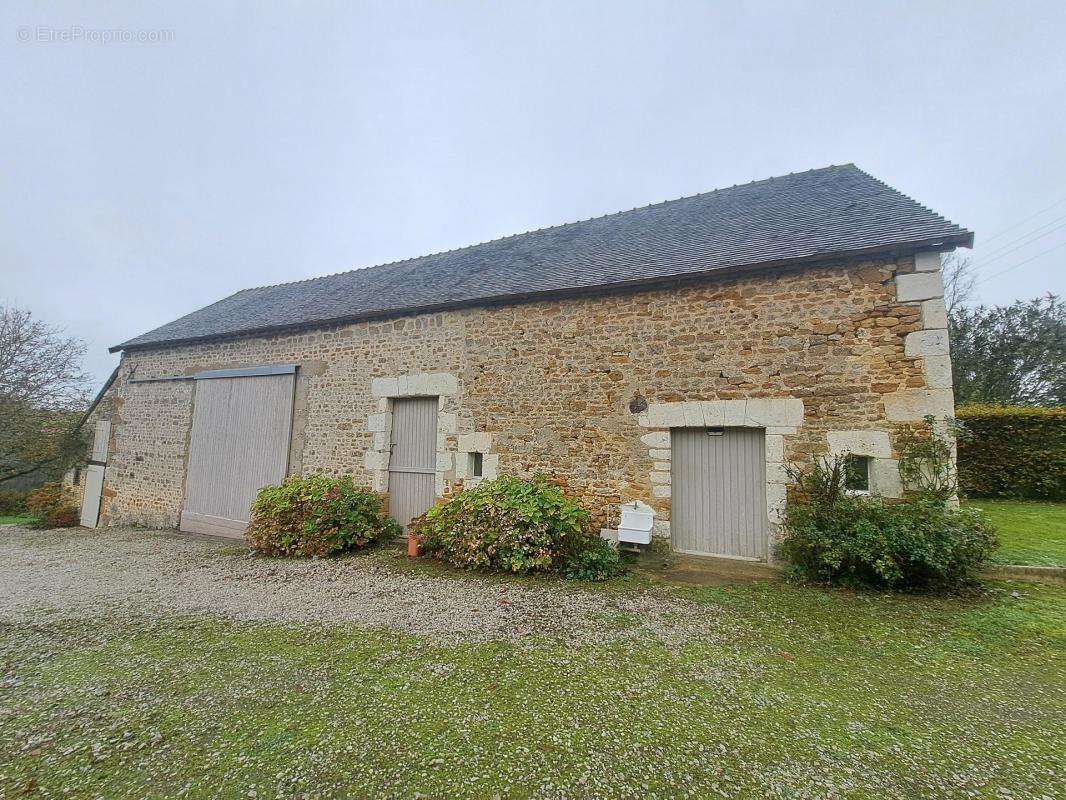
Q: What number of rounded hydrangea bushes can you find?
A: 2